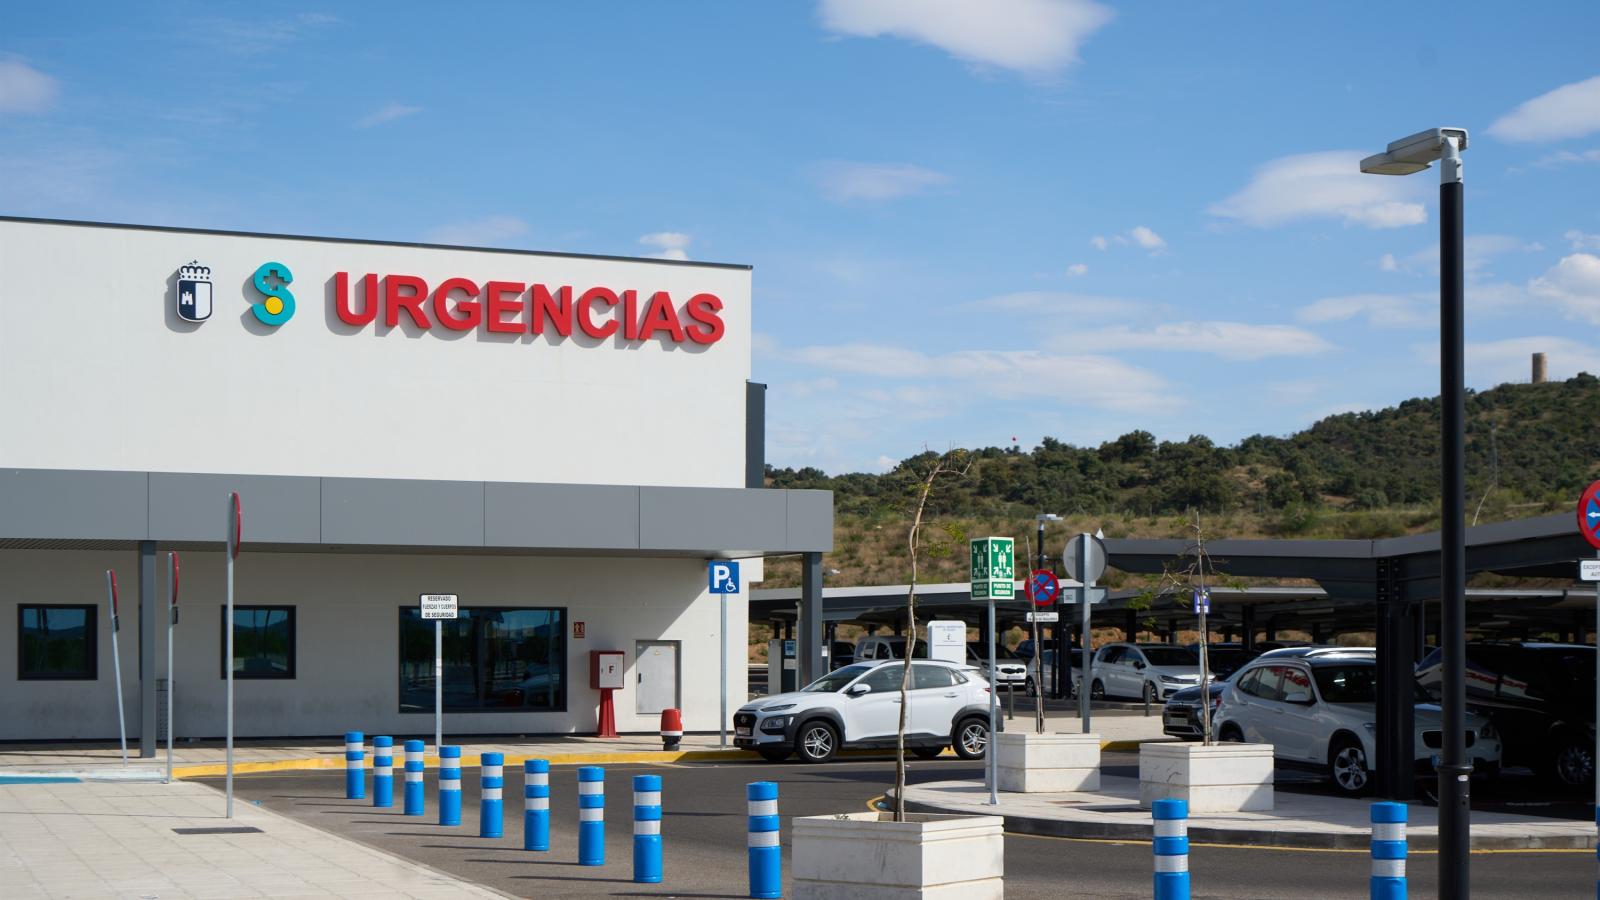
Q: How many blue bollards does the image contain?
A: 11